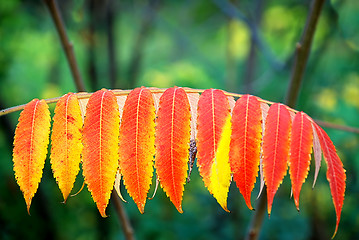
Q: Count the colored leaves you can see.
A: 10